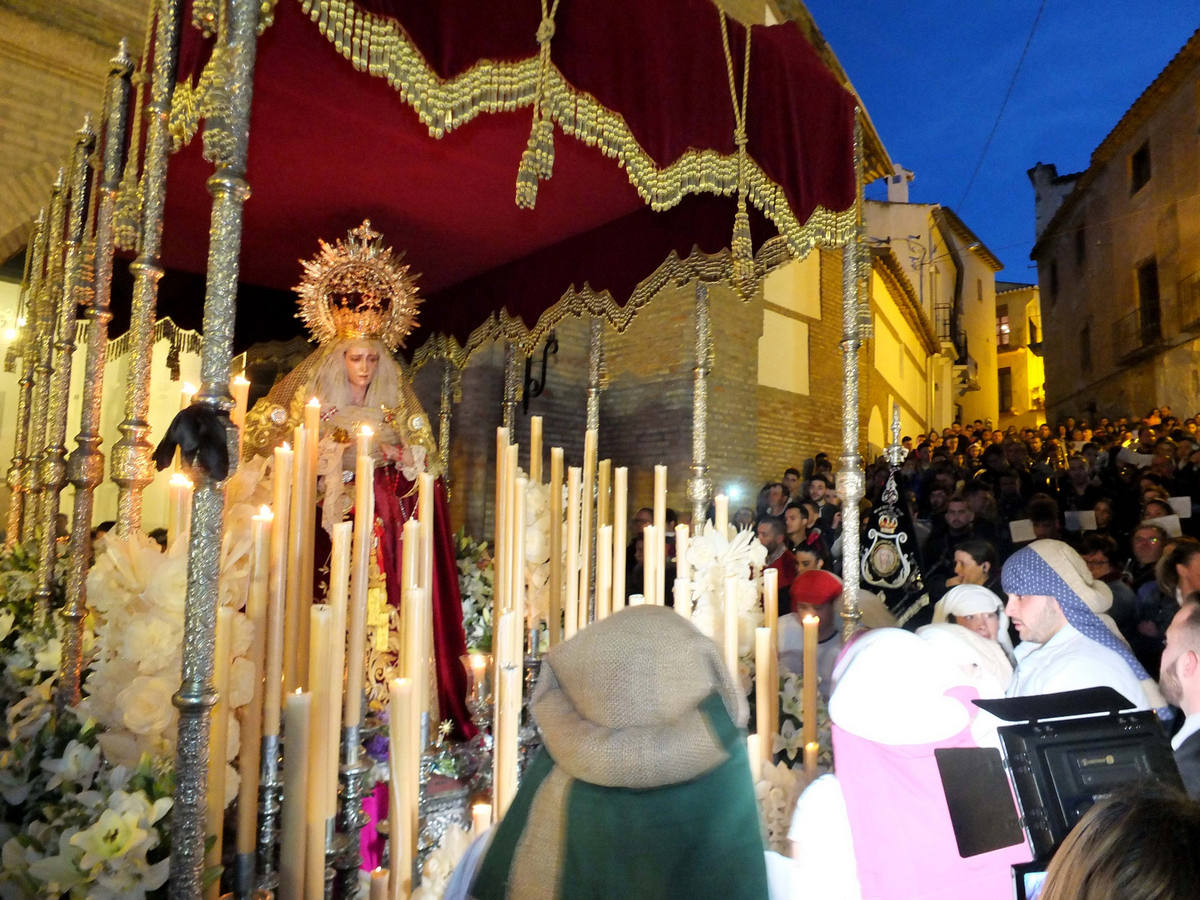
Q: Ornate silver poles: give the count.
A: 11